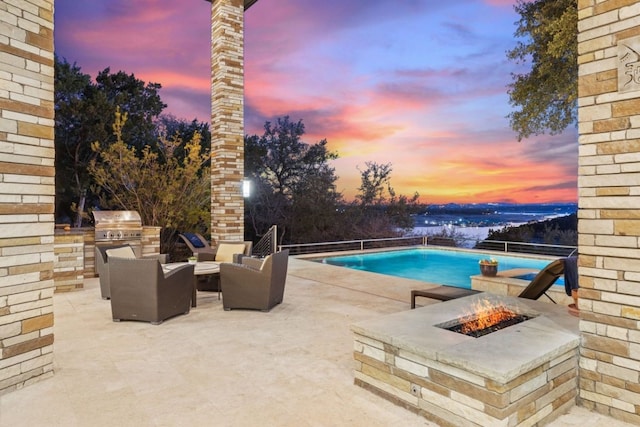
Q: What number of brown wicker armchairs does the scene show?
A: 4